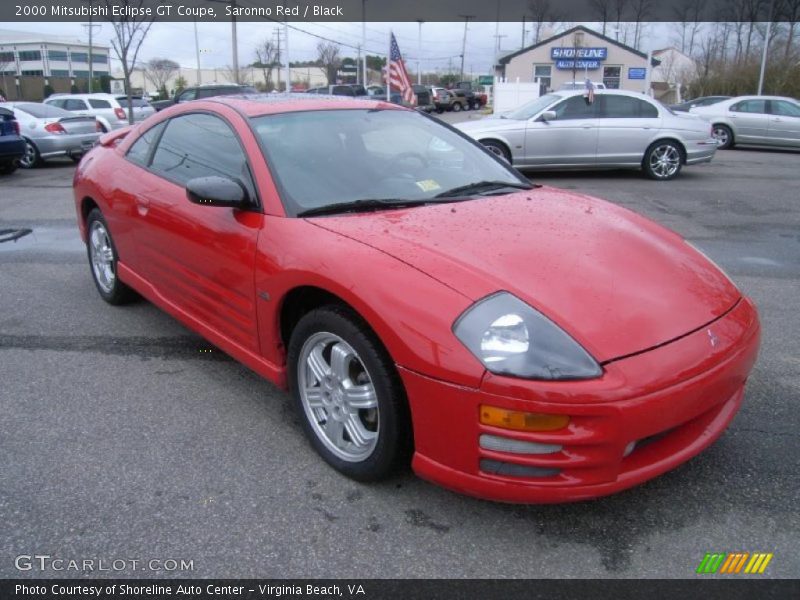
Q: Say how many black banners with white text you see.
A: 2